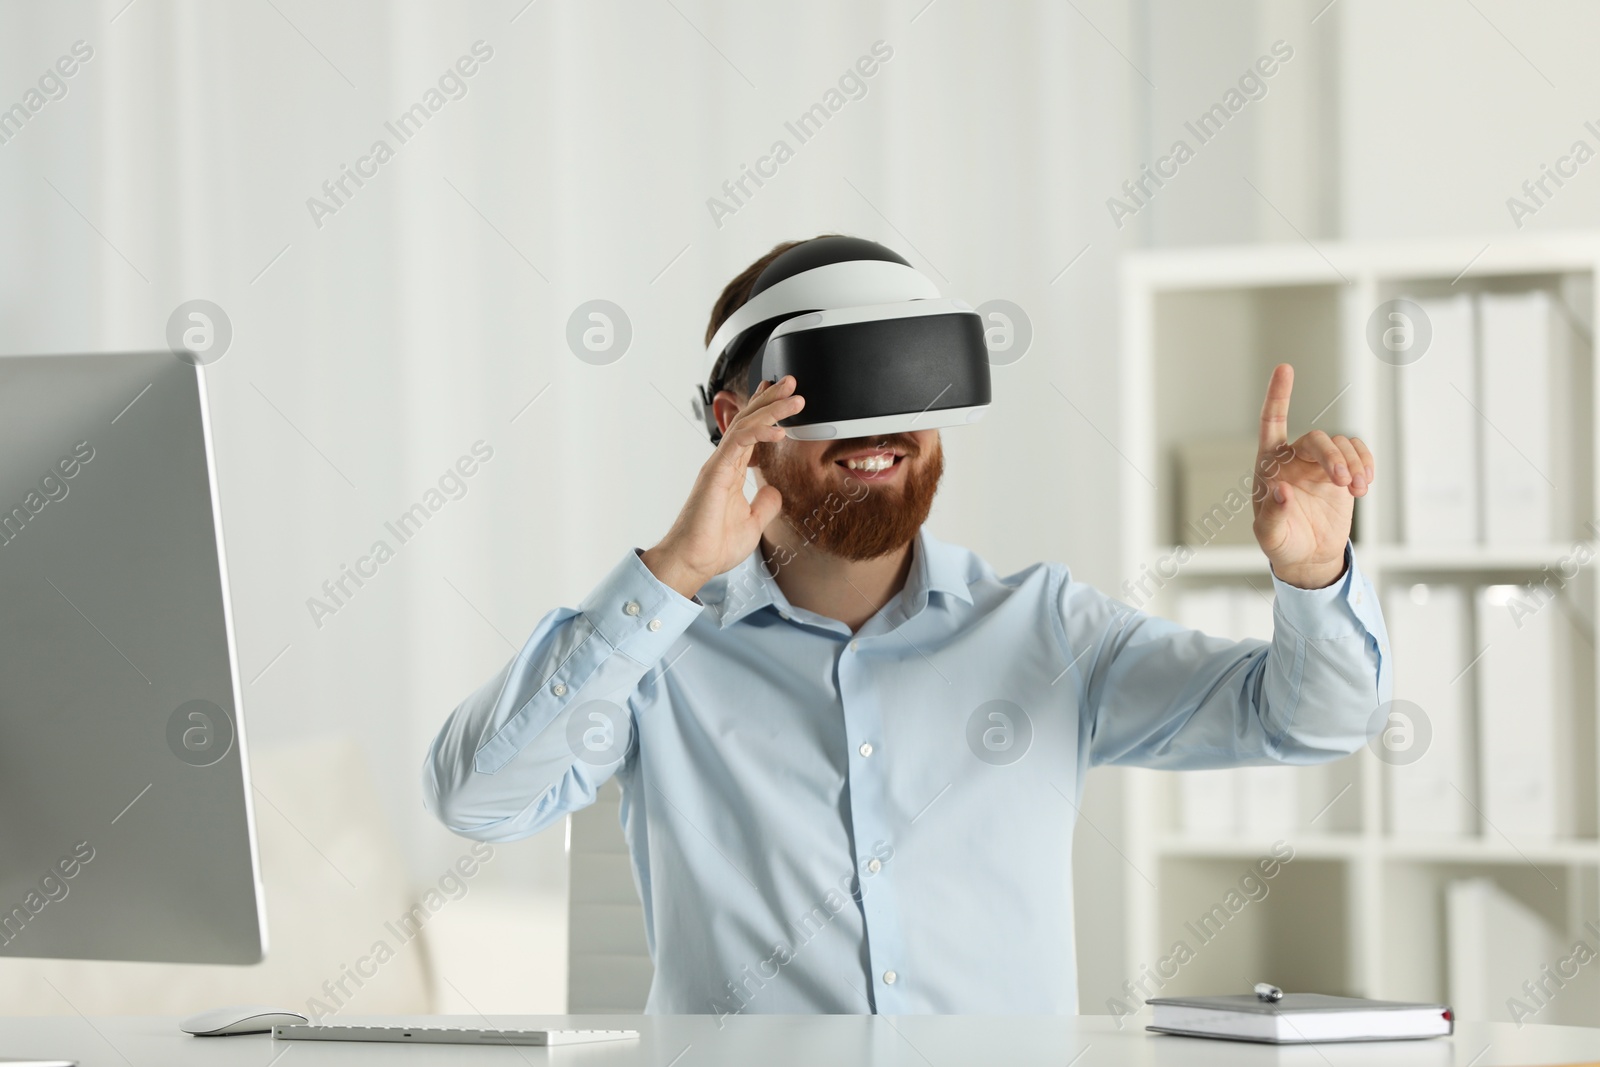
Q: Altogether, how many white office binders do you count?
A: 7